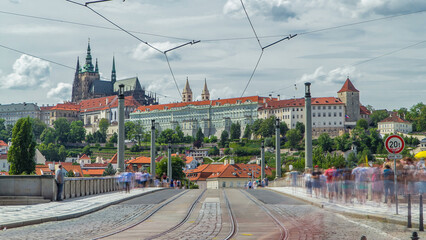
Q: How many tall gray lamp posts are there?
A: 6